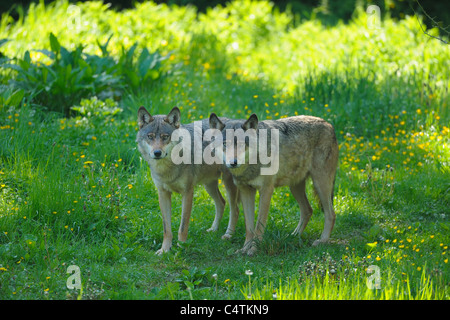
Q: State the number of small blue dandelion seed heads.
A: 0